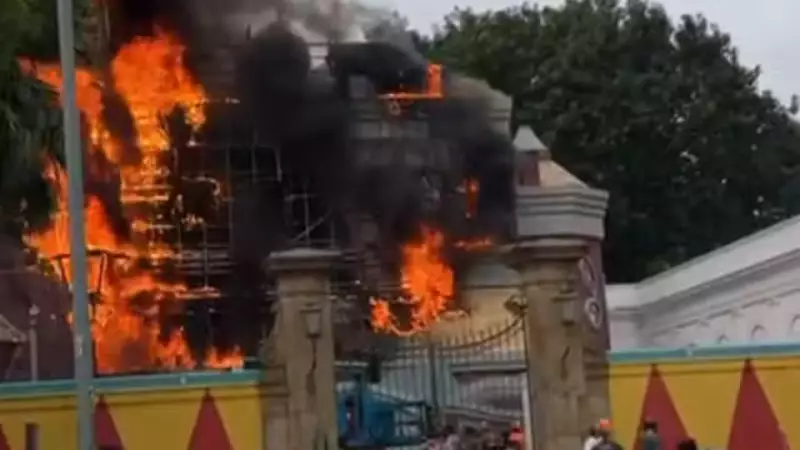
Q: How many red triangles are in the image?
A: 5